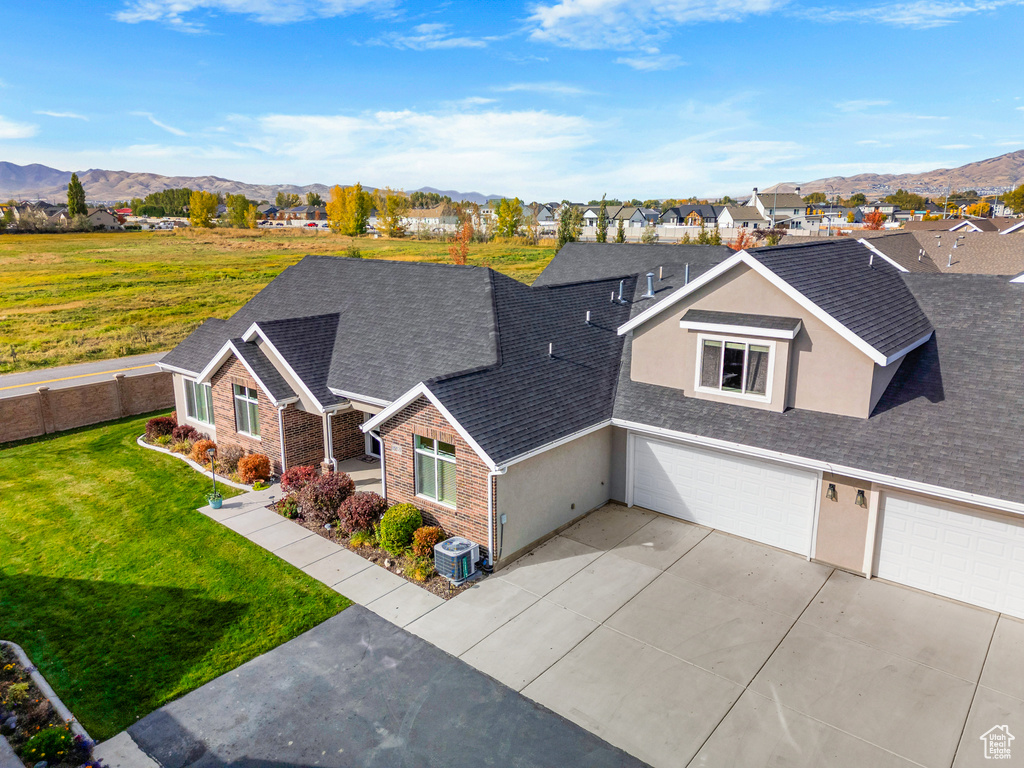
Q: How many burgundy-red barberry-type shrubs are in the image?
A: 5